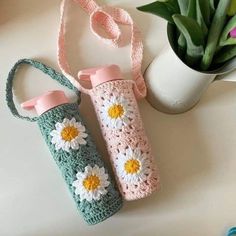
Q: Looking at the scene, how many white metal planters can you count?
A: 1